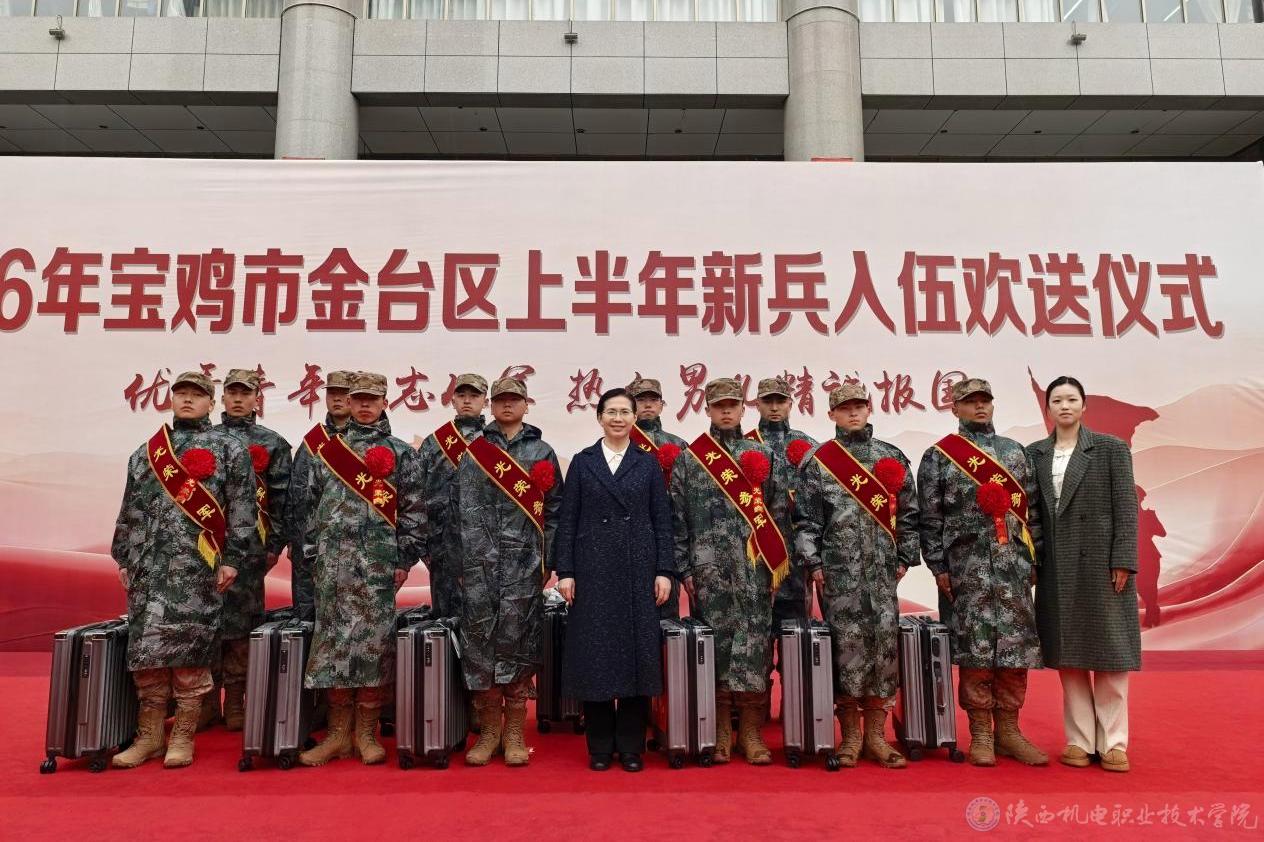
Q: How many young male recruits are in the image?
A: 11